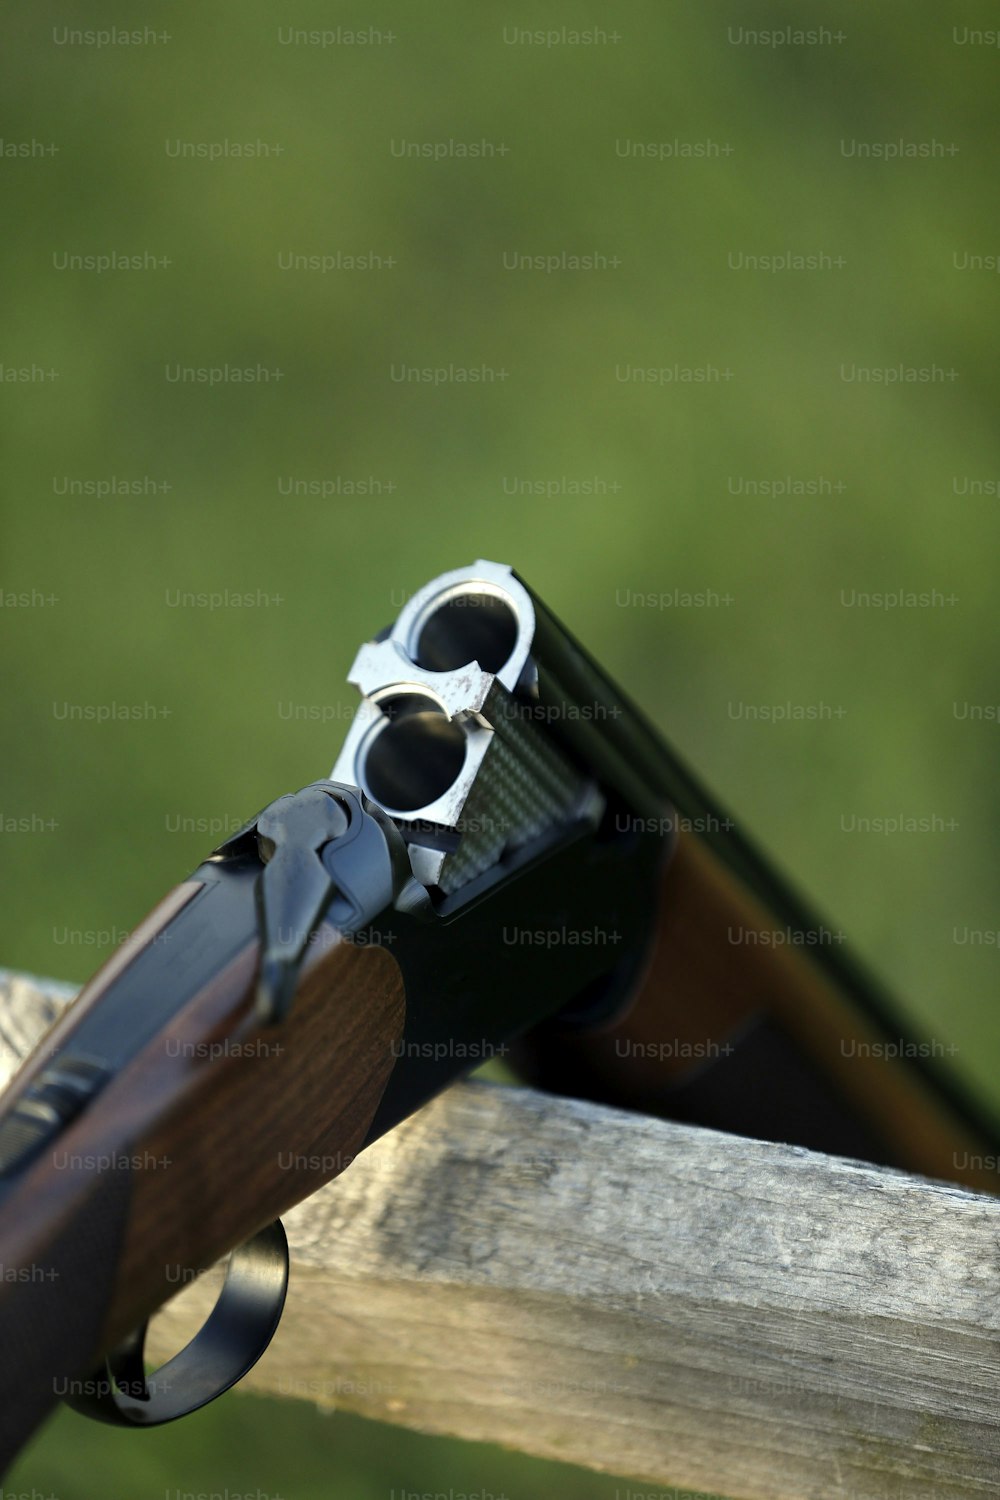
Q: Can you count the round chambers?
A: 2